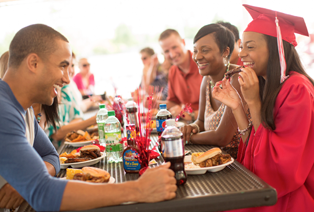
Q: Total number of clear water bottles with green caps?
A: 2